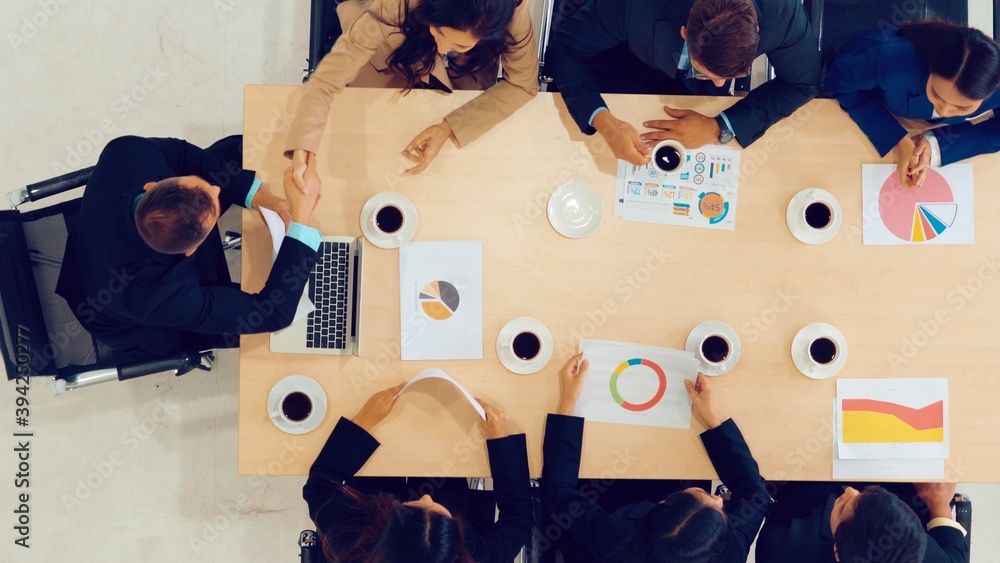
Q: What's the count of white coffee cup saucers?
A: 7